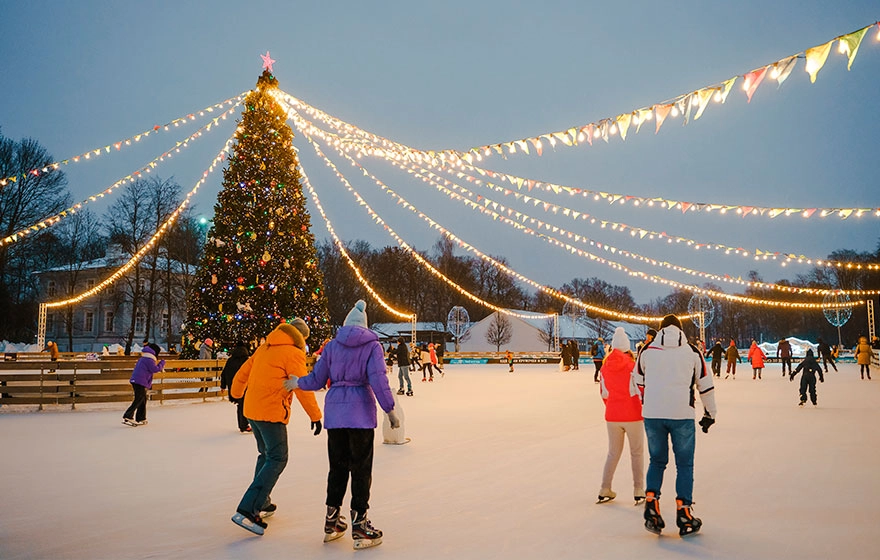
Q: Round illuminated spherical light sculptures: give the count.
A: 4